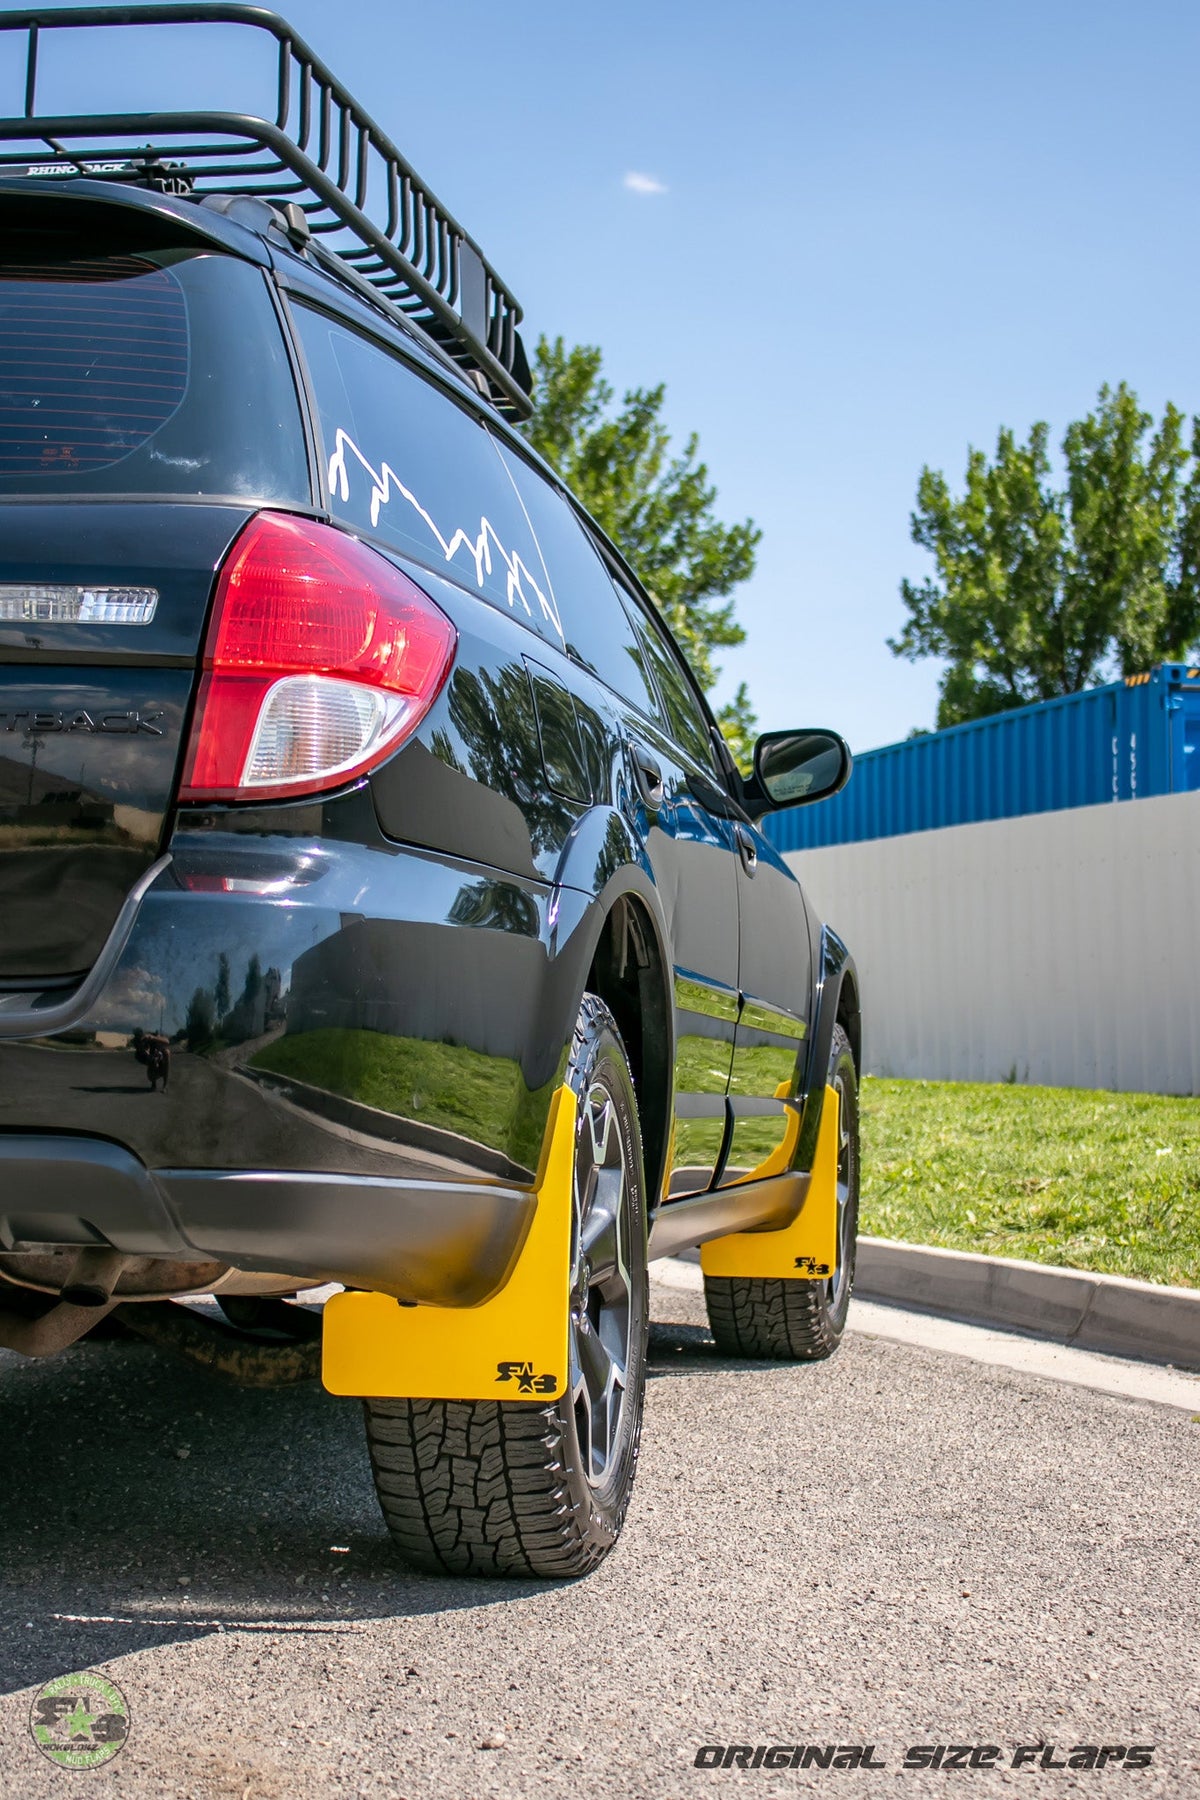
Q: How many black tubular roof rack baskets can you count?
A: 1